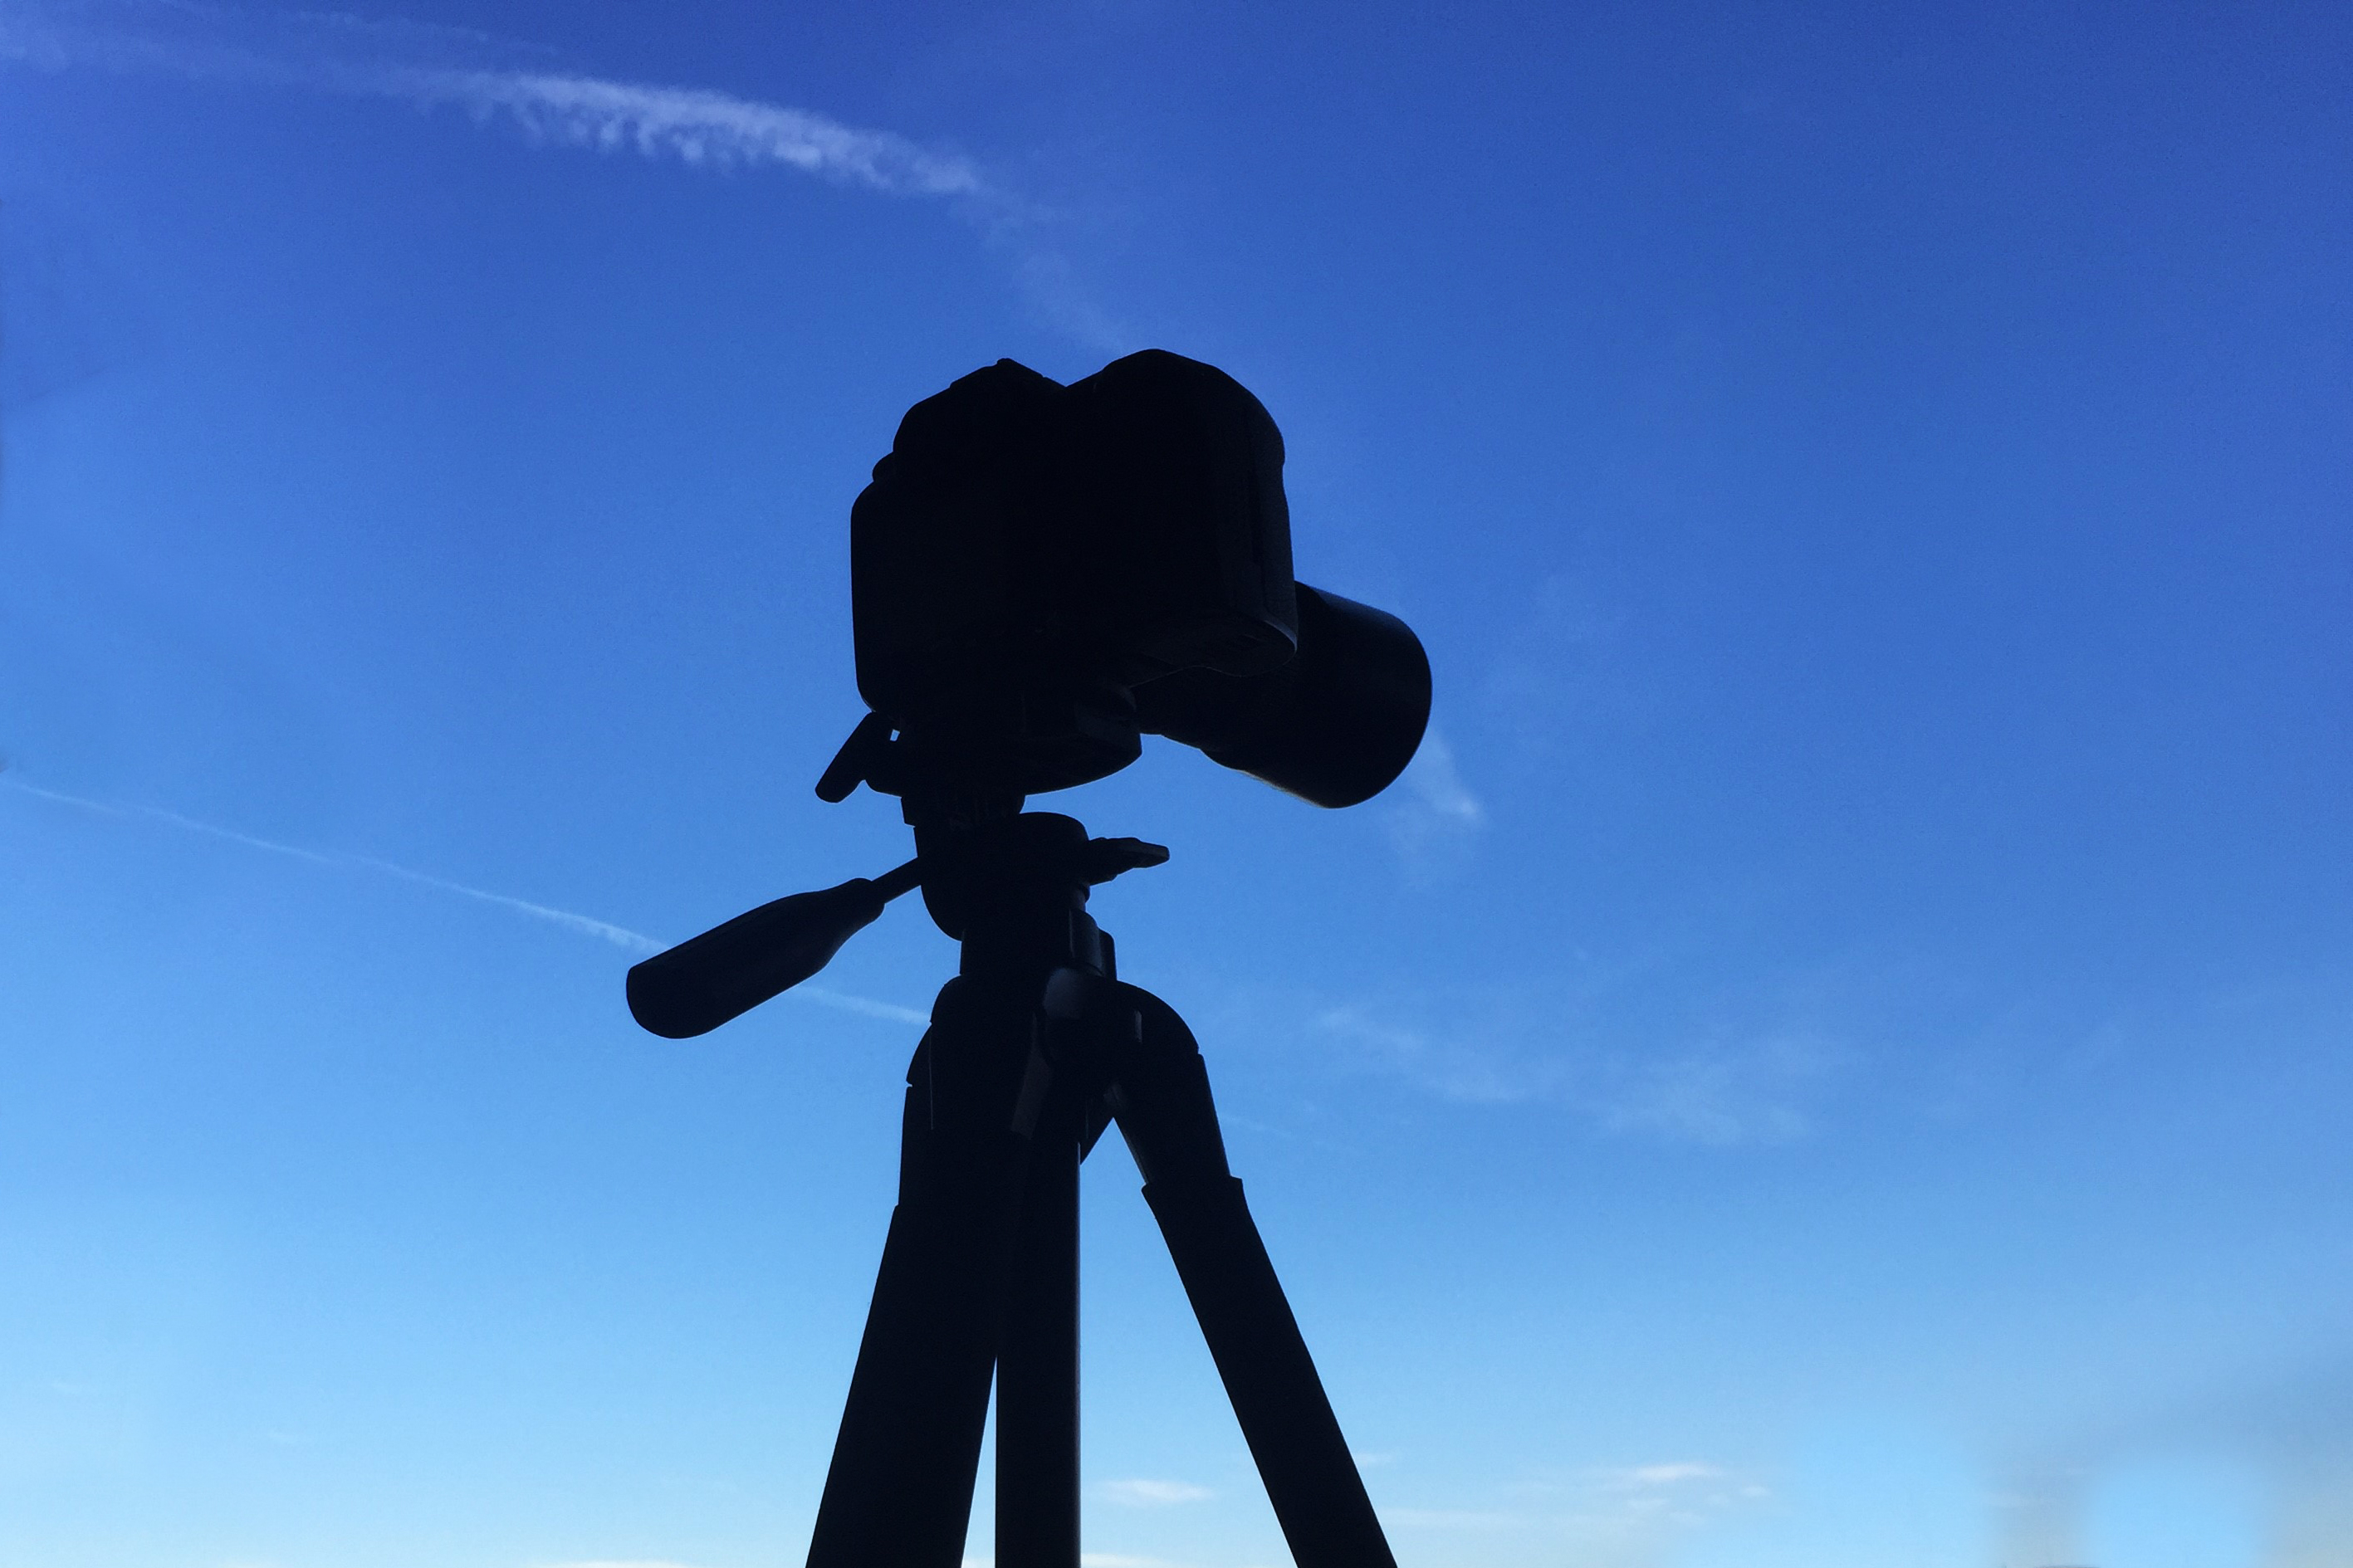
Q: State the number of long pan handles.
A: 1